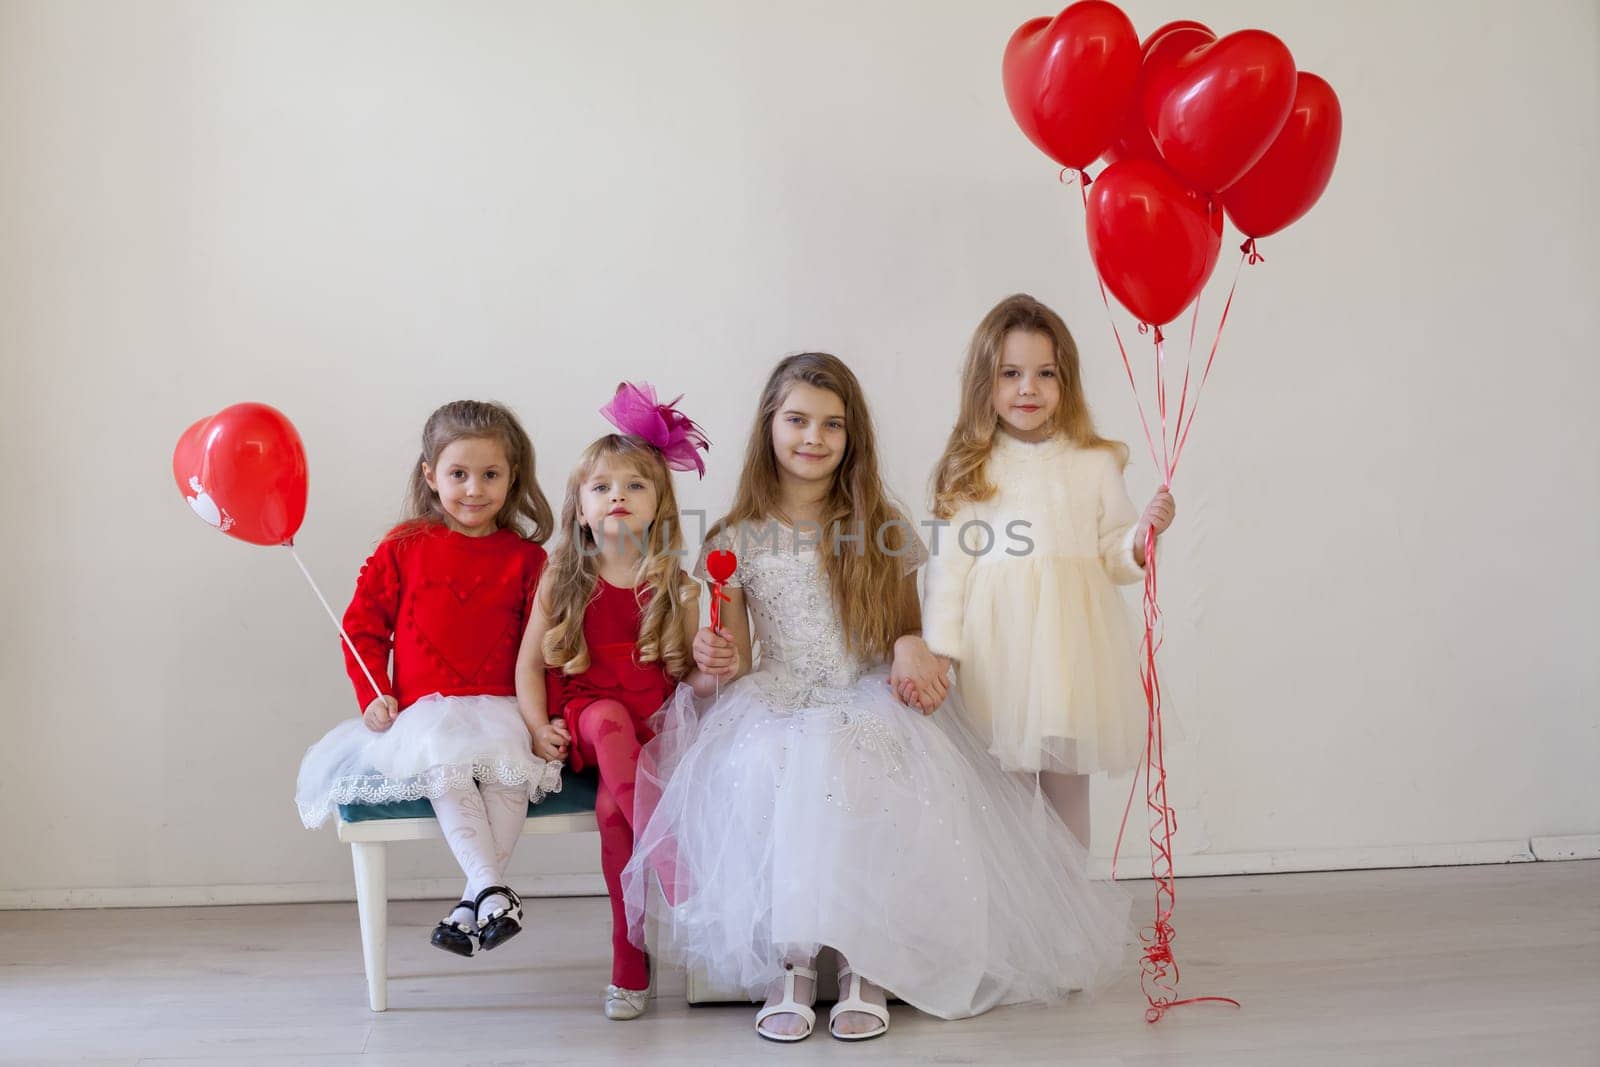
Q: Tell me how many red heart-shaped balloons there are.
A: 6